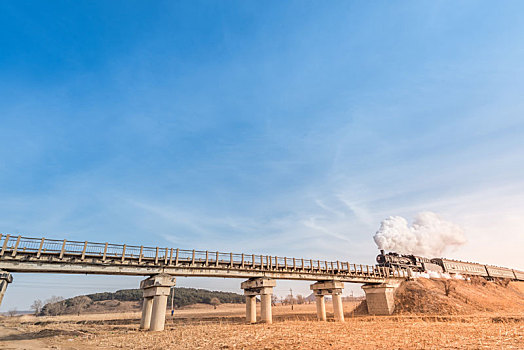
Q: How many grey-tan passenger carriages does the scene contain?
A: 3